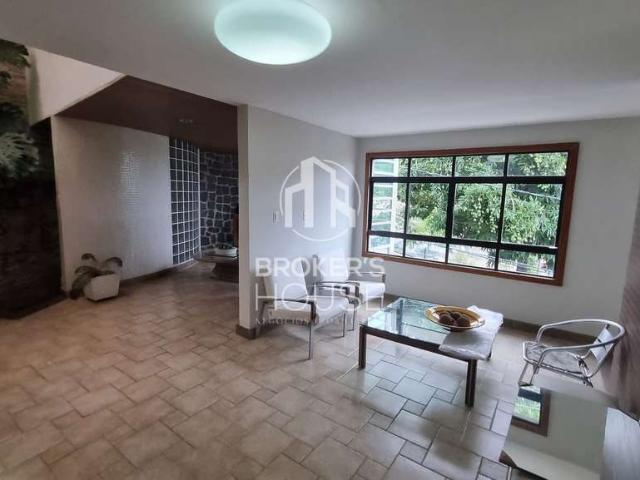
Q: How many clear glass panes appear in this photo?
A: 12